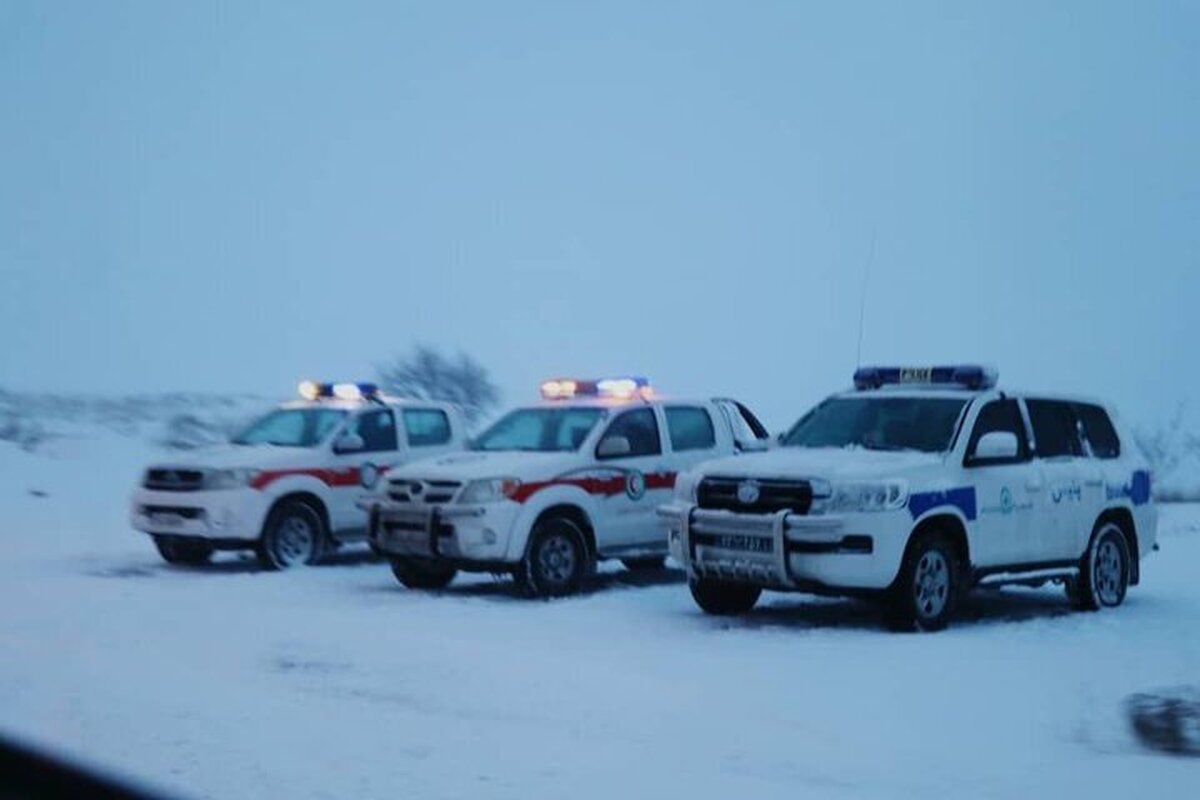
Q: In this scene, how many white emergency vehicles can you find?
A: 3